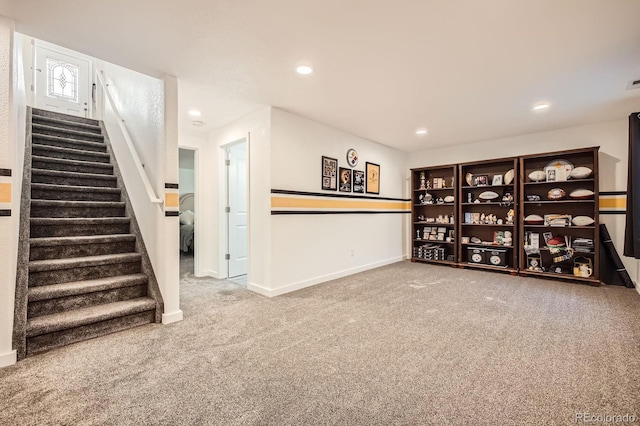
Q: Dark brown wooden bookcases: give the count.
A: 3